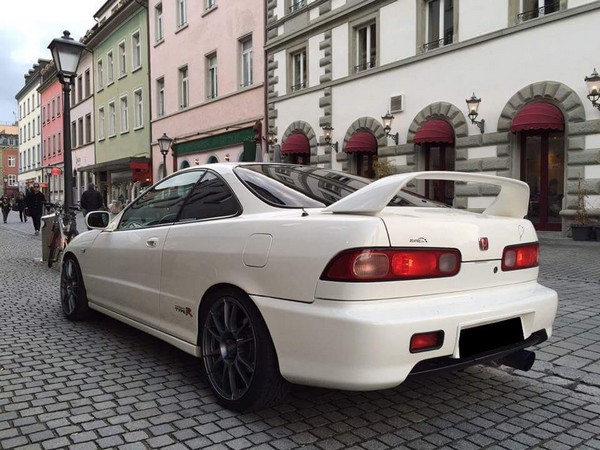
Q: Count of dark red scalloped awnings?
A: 4